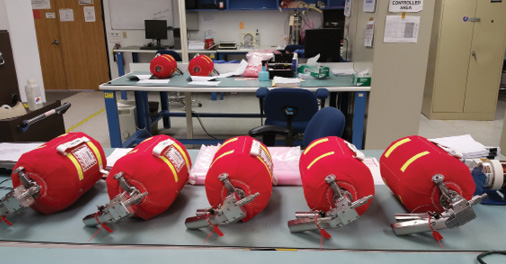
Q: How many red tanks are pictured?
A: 7